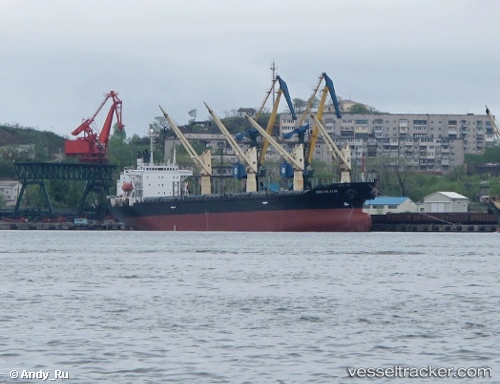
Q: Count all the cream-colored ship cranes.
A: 4